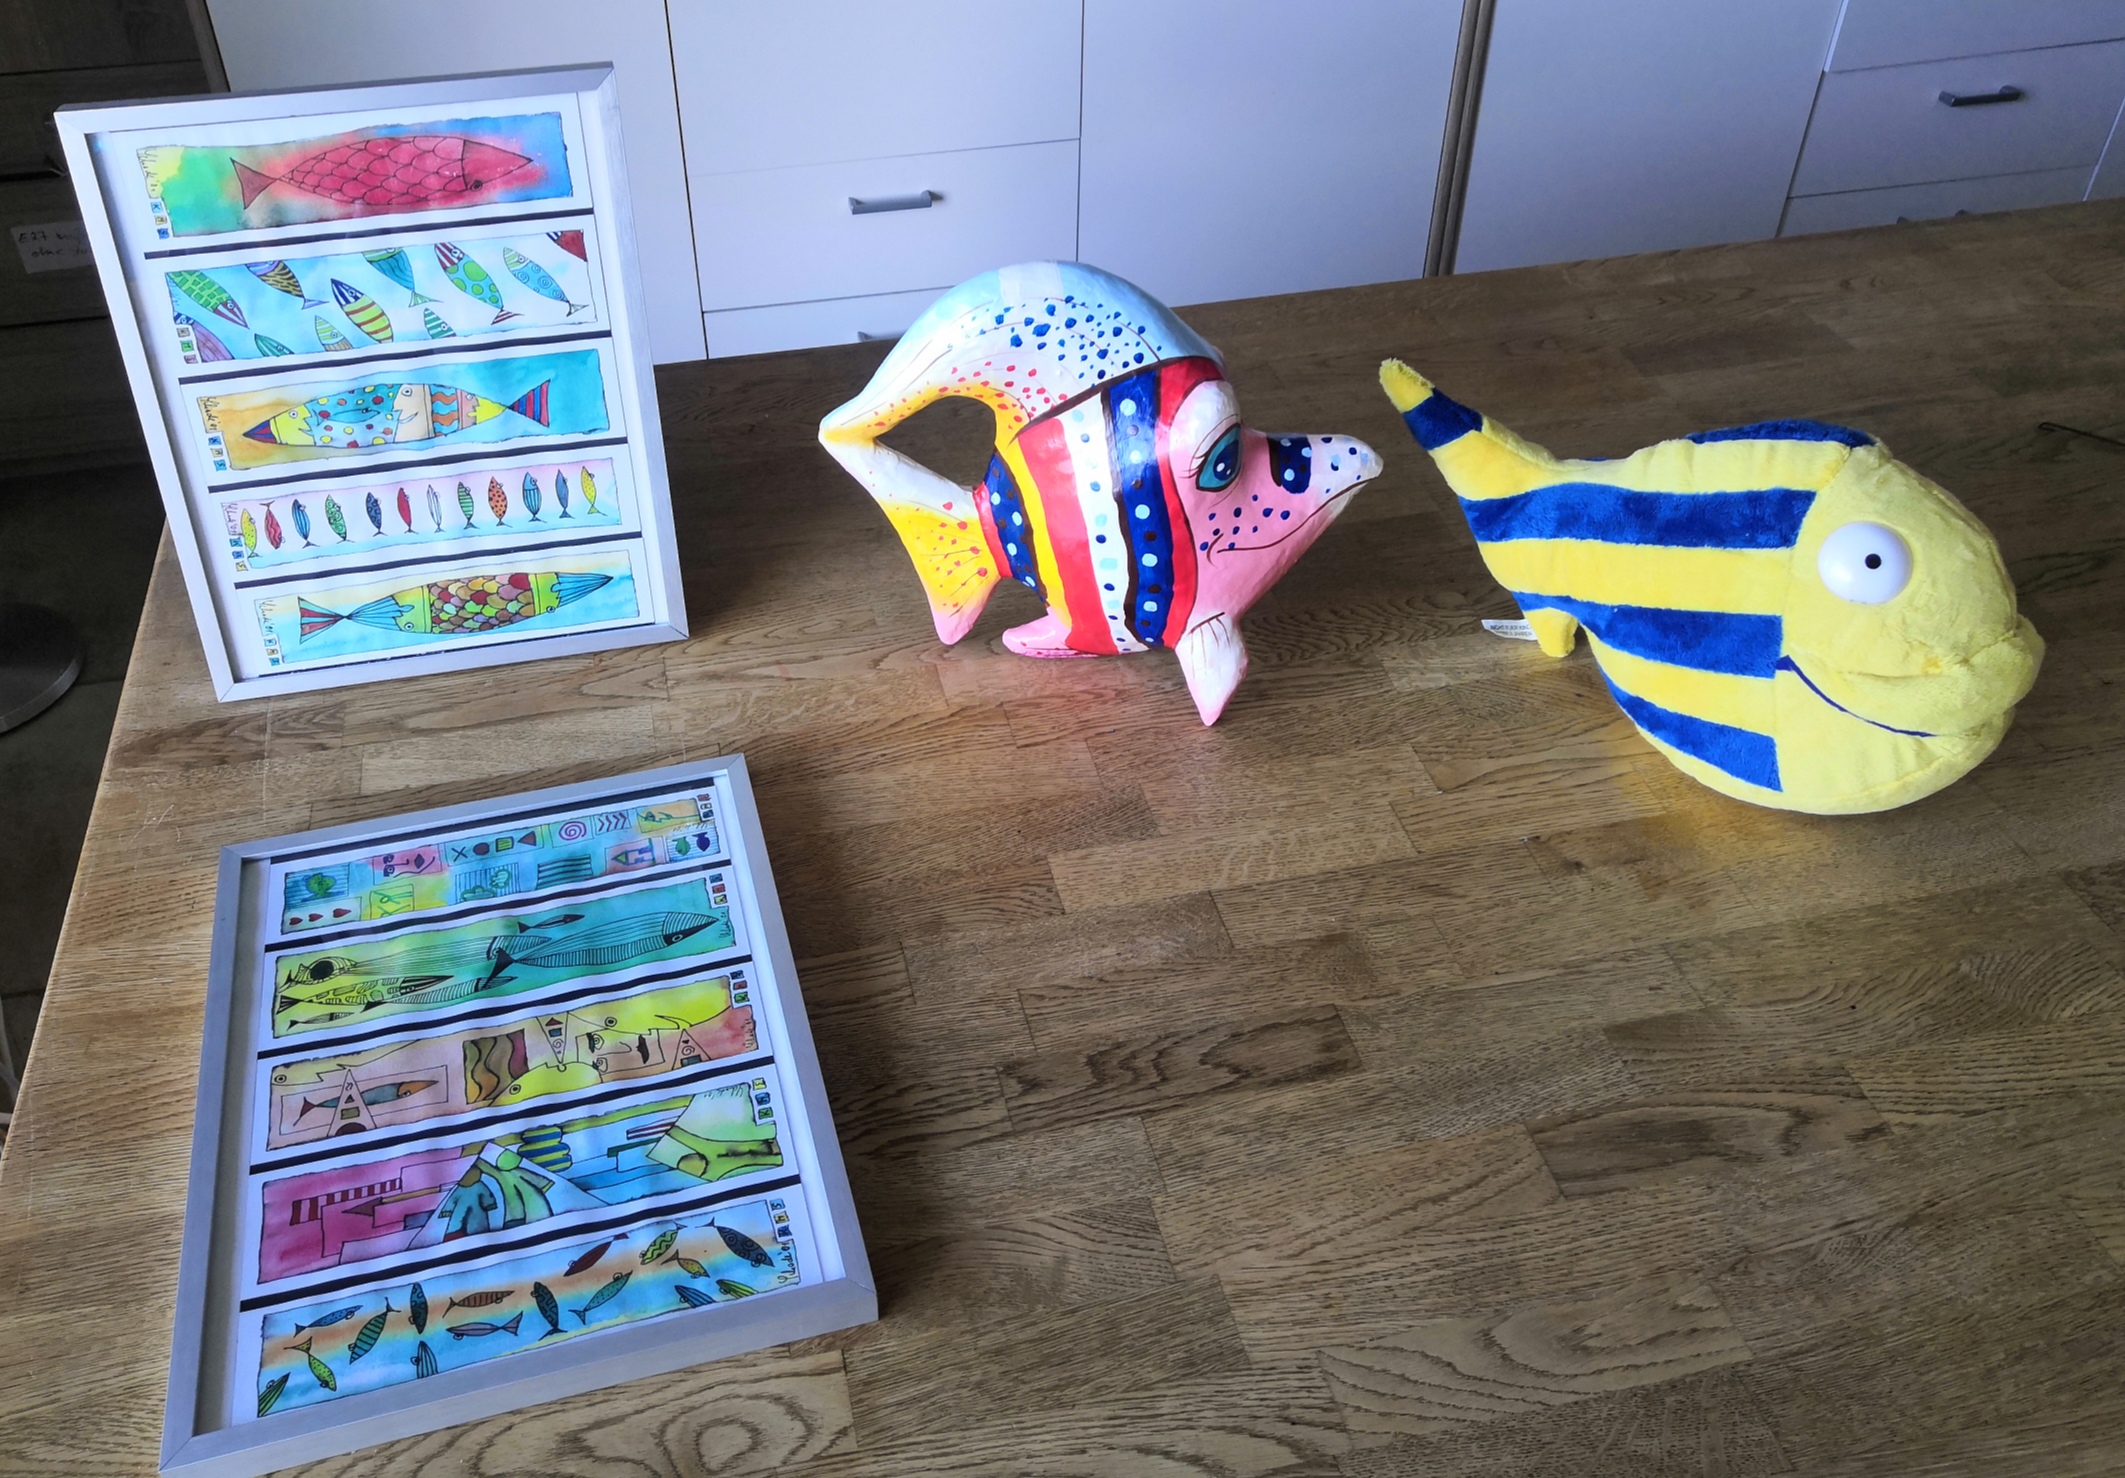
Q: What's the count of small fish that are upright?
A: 11